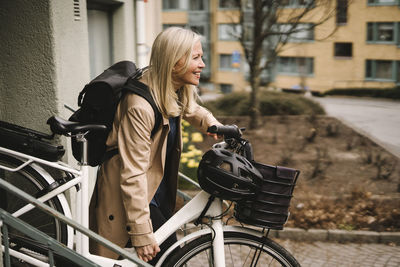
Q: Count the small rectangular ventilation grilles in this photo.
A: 1